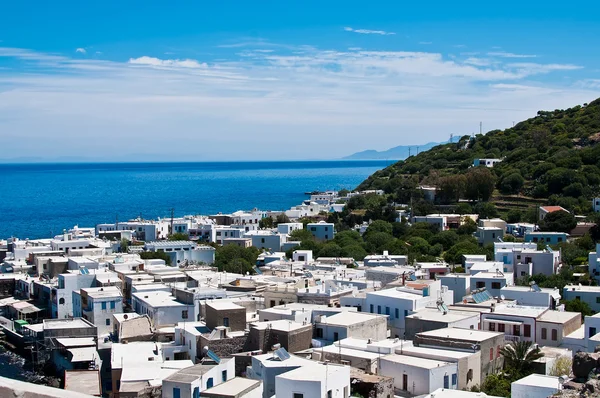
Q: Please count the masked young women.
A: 0